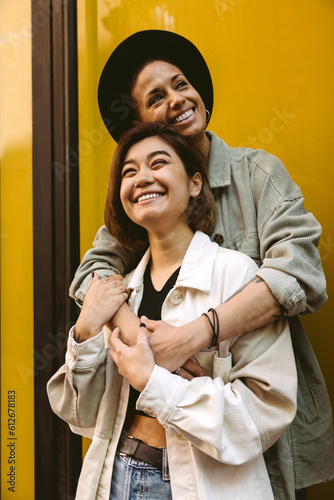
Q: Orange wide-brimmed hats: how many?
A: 0